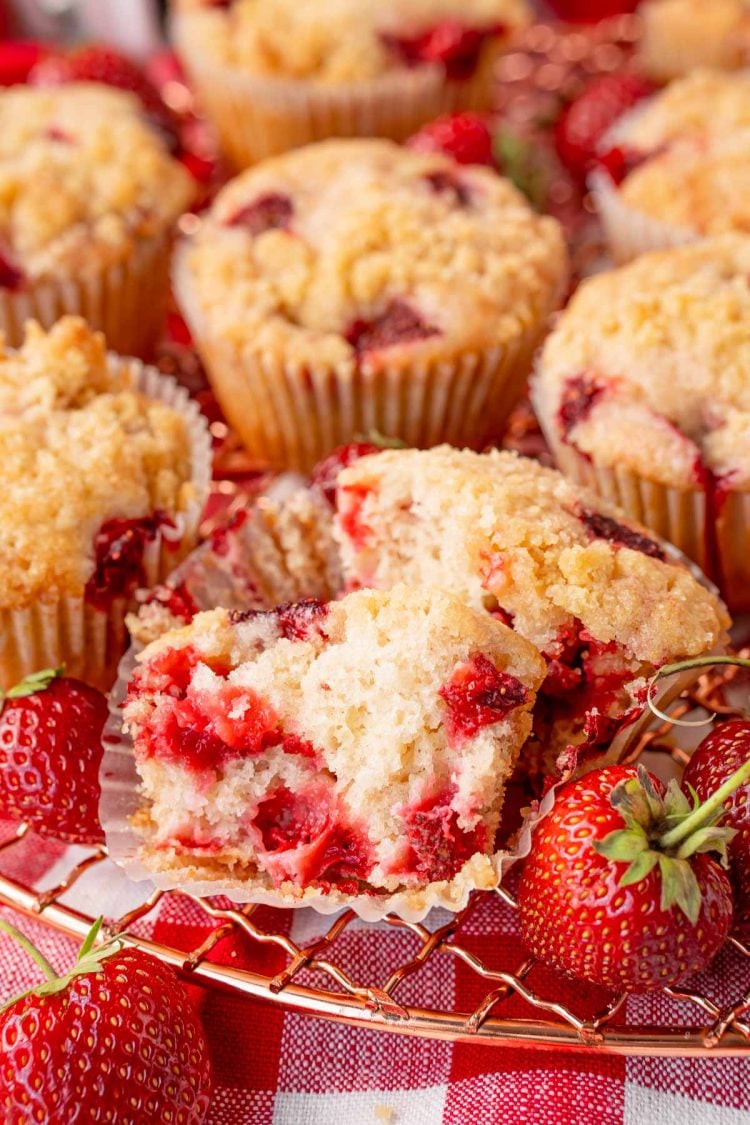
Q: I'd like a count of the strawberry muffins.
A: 8